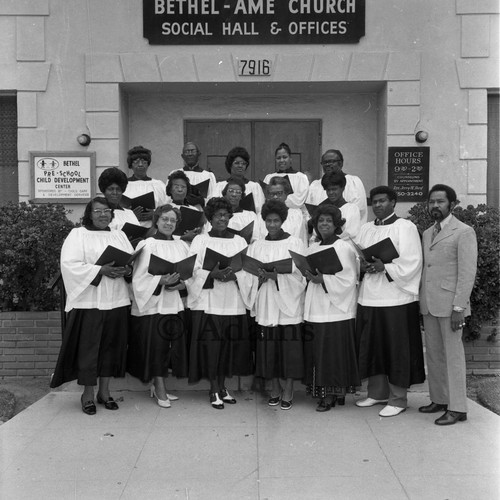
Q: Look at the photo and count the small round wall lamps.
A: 2